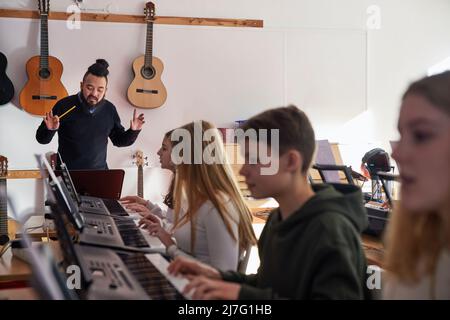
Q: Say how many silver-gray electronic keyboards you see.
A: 3